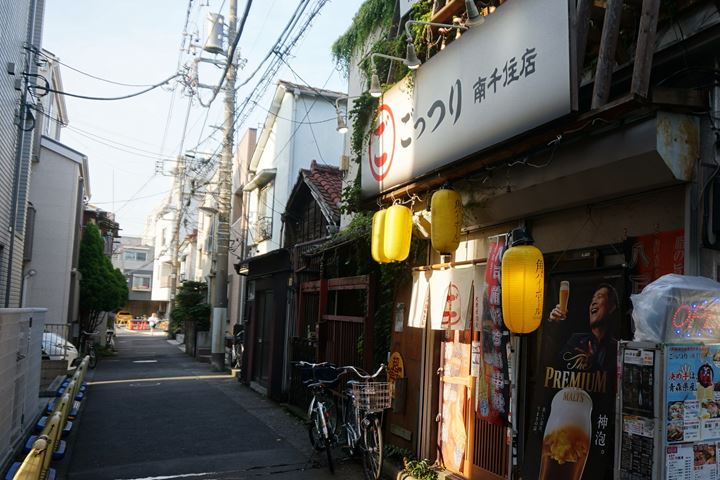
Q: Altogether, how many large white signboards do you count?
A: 1